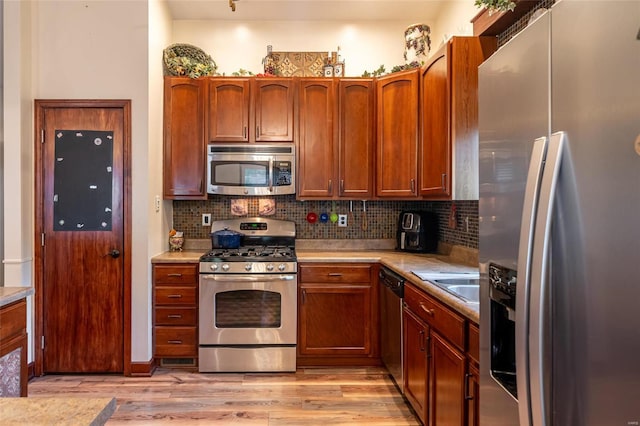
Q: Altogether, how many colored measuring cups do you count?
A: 3